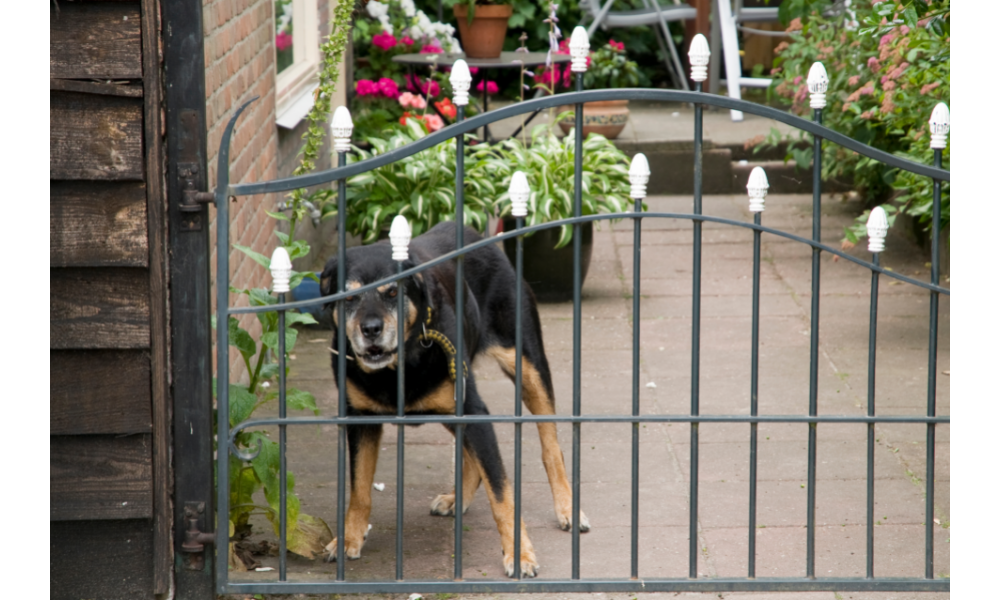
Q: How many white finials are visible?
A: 12